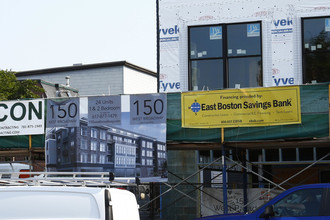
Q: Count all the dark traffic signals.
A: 0